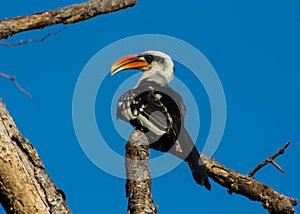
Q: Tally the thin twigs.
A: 3